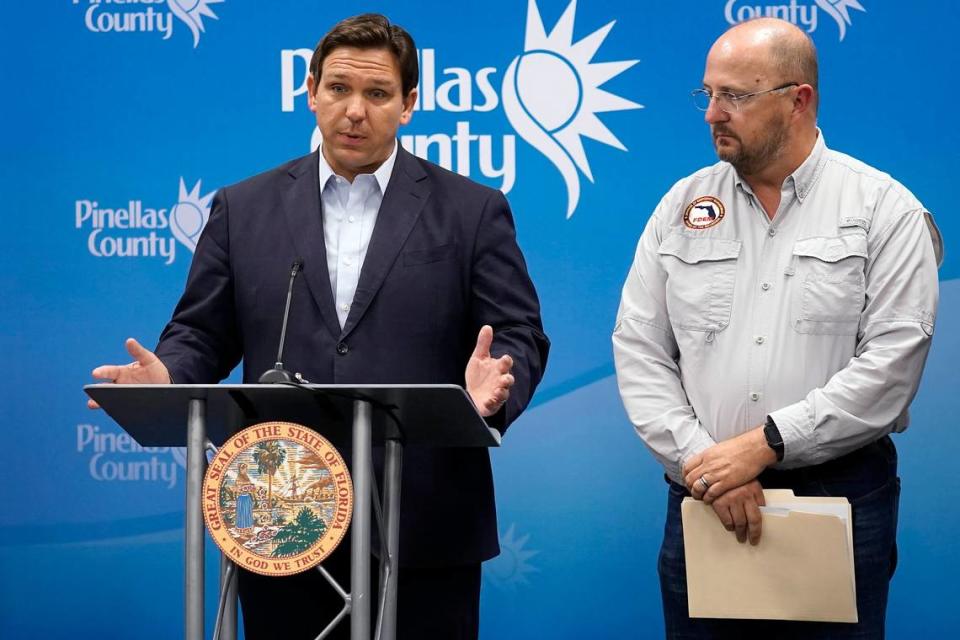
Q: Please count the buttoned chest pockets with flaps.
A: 2